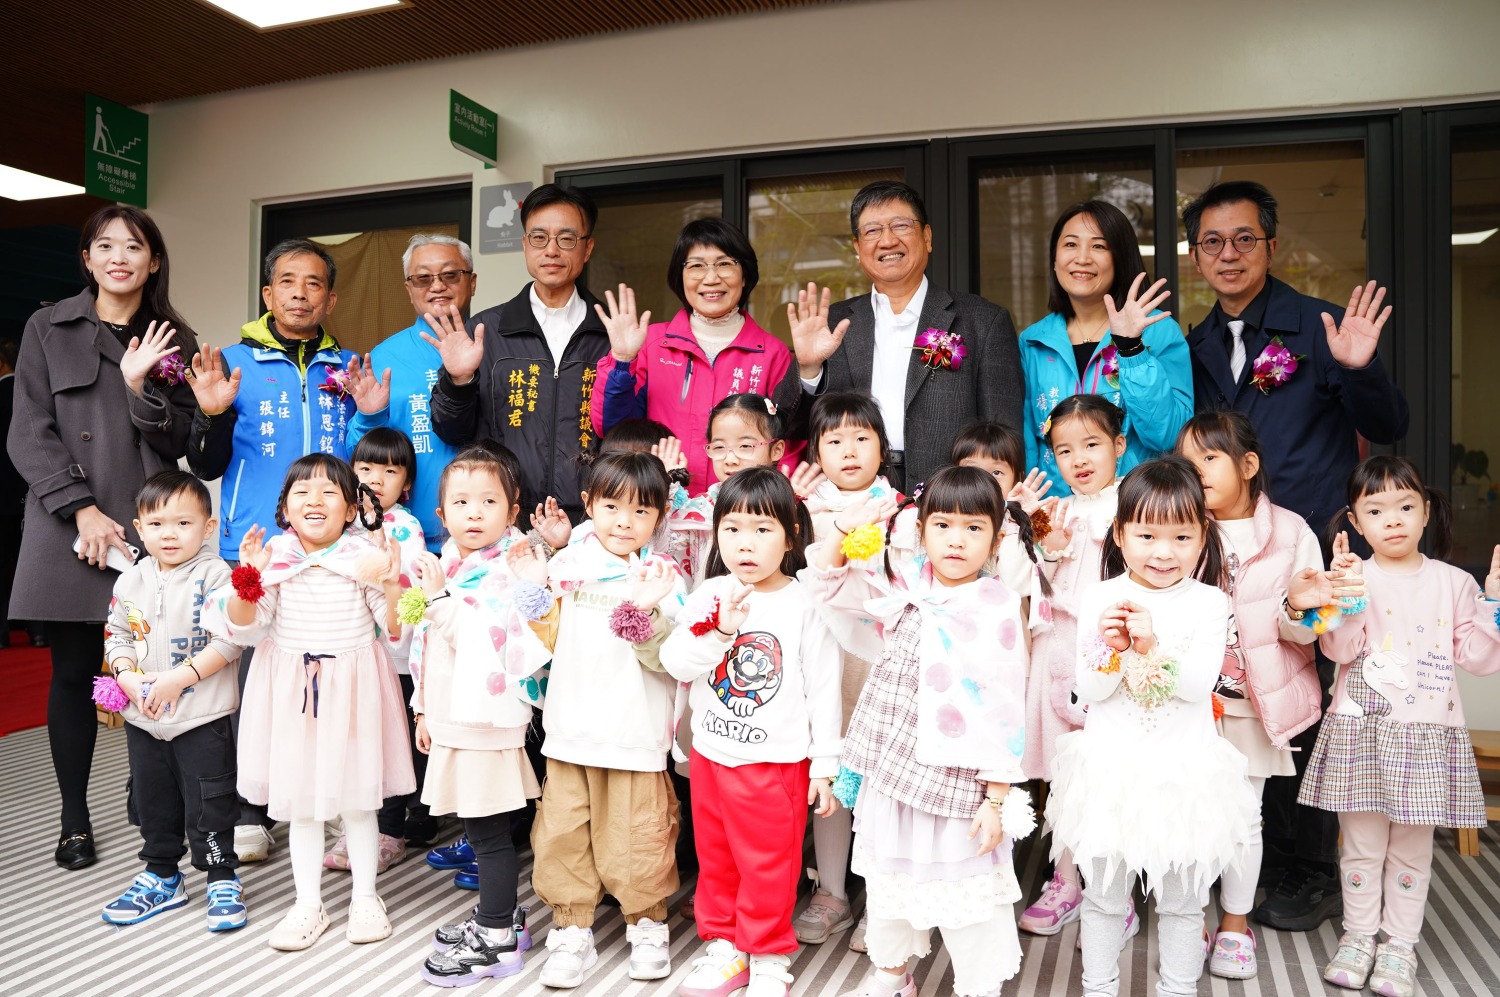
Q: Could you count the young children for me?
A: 15